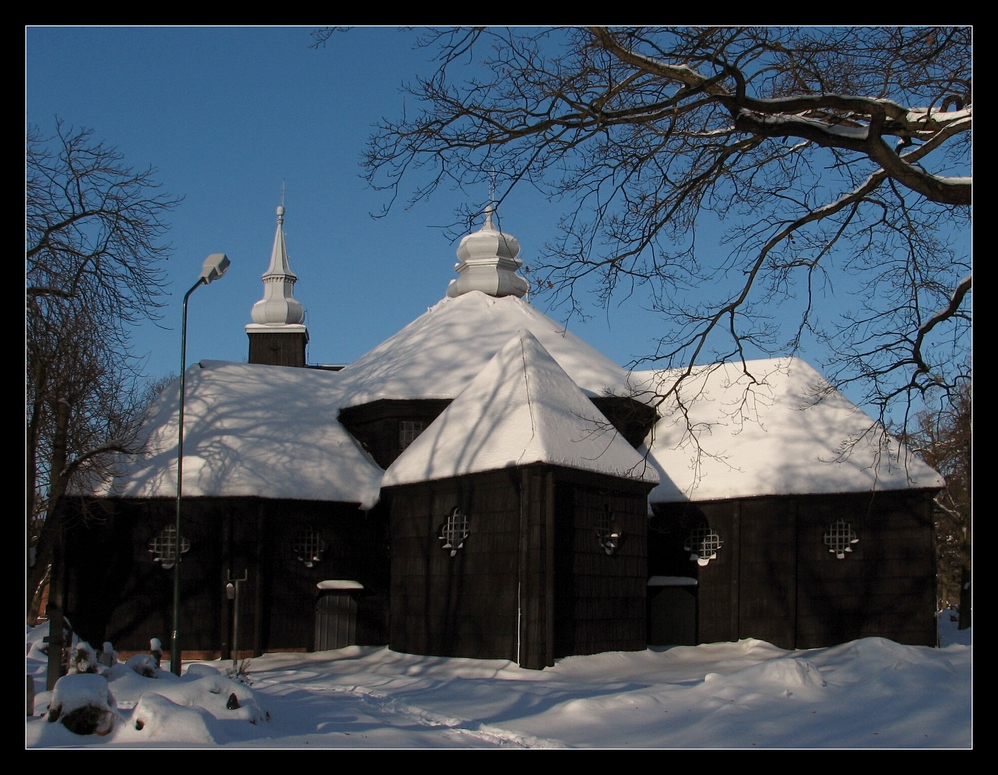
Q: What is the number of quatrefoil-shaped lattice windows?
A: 6